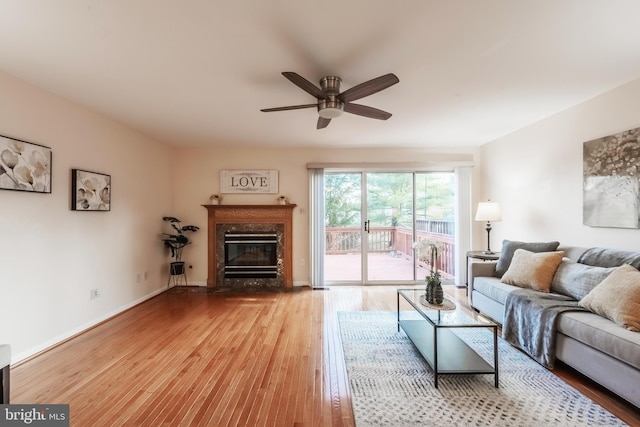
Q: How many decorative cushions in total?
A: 4